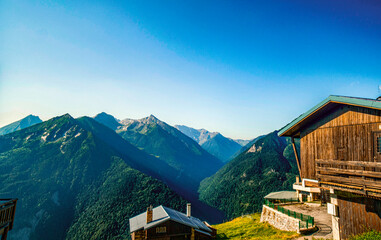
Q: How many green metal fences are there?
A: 1